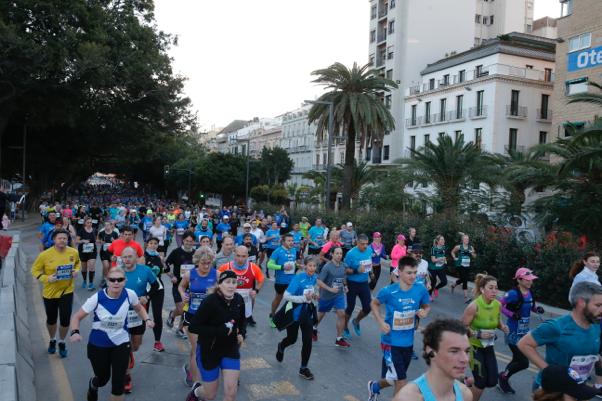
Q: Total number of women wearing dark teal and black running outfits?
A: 2